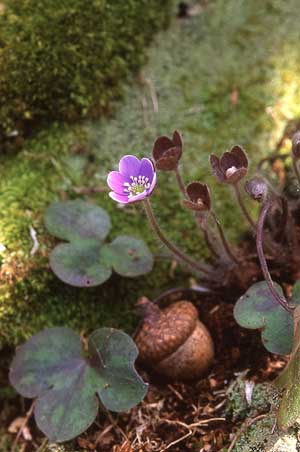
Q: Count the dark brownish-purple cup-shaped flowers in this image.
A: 3